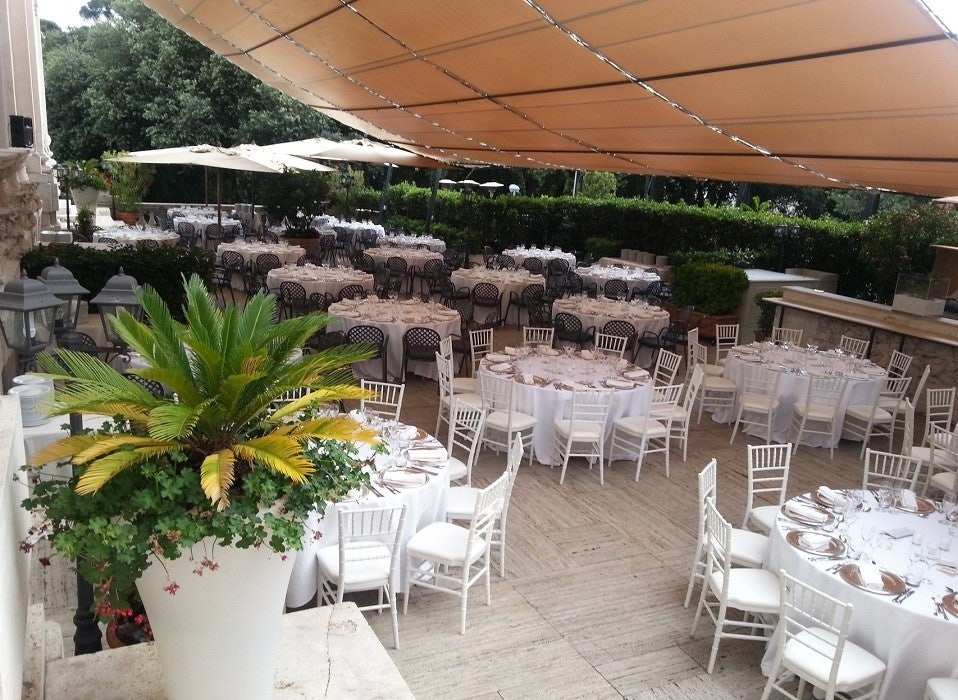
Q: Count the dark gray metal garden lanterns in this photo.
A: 3